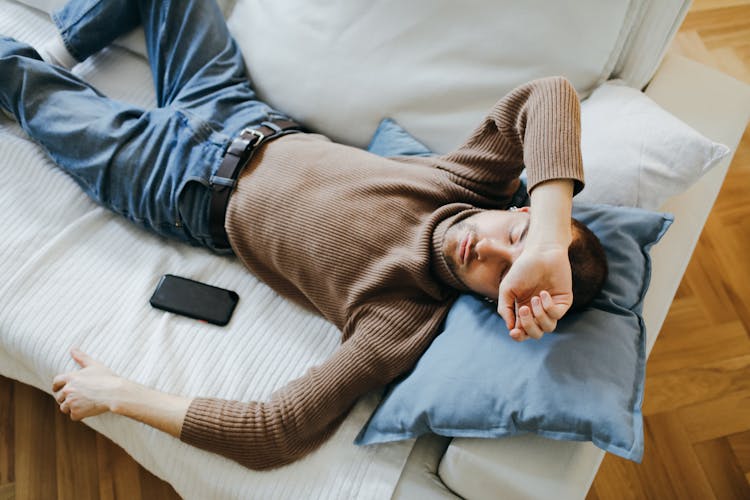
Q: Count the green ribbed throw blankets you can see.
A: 0